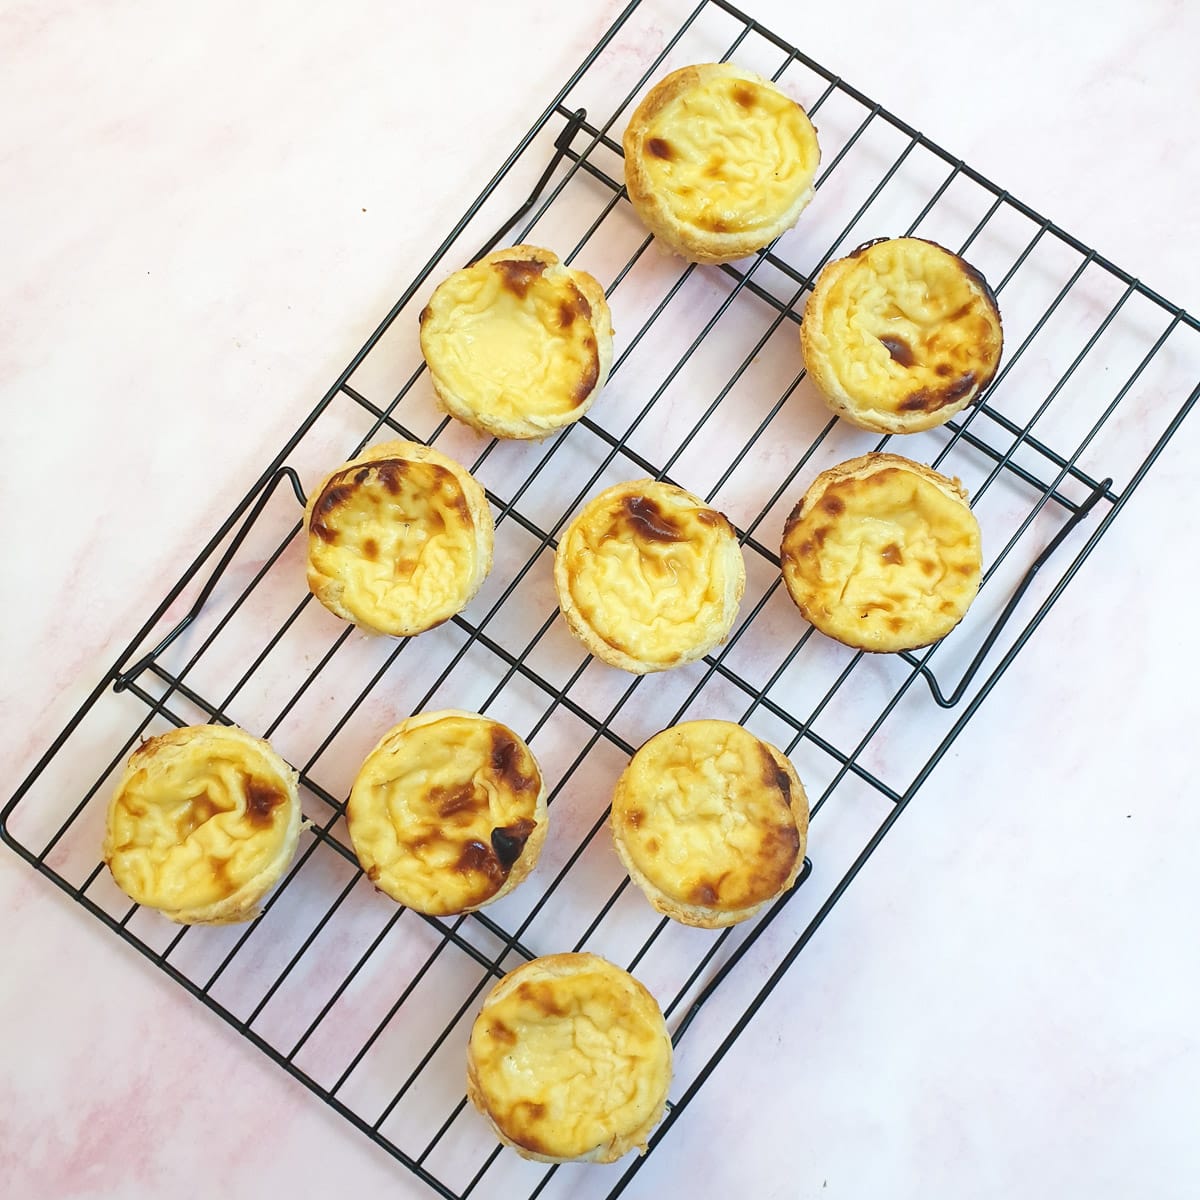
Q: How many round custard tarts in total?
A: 10